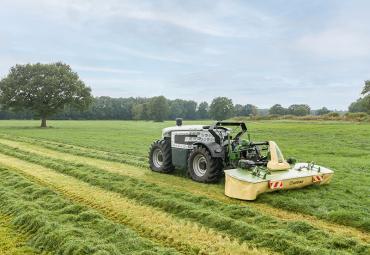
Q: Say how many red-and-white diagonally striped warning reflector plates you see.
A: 2